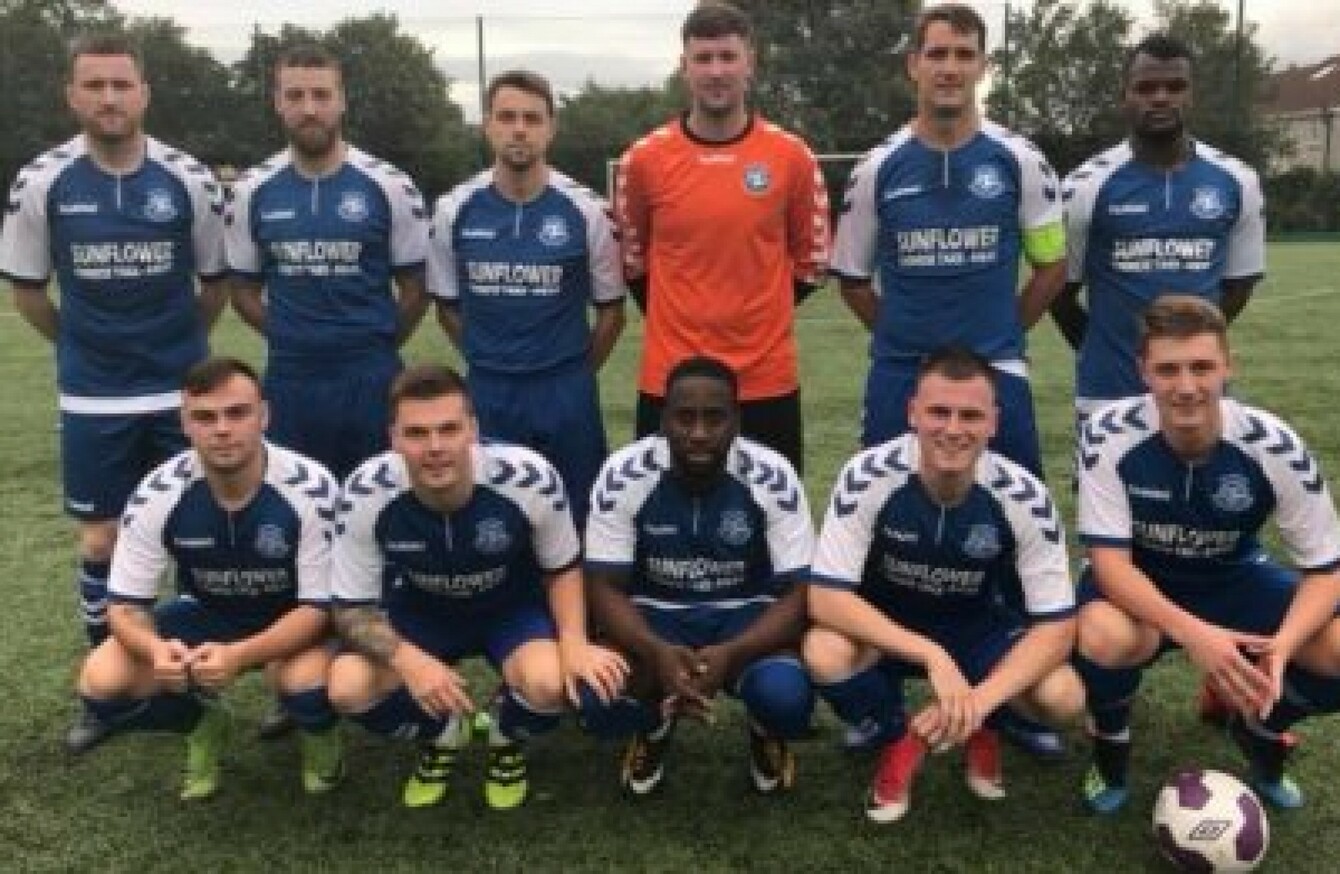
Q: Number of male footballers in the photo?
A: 11